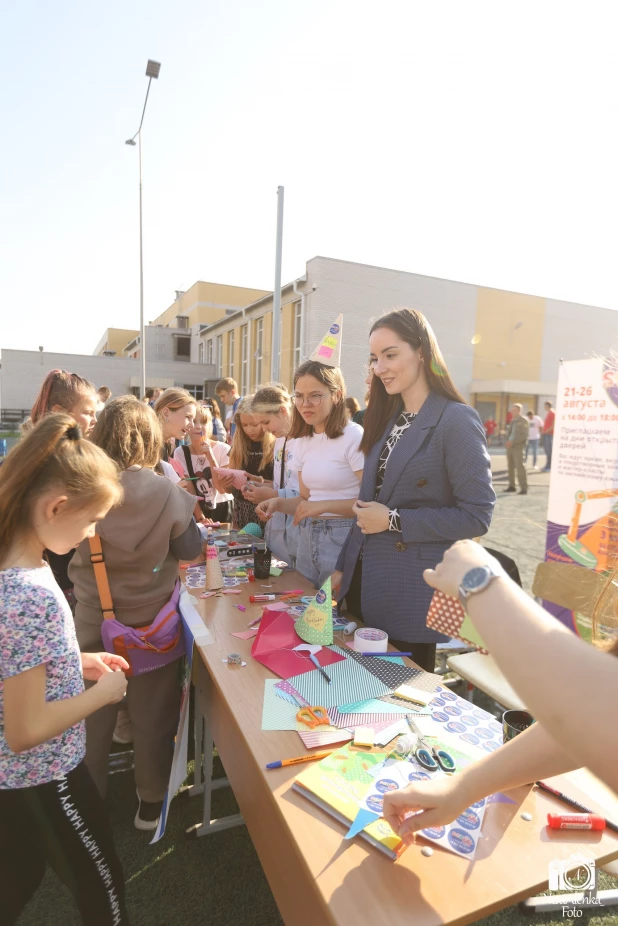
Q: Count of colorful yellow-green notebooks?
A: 1